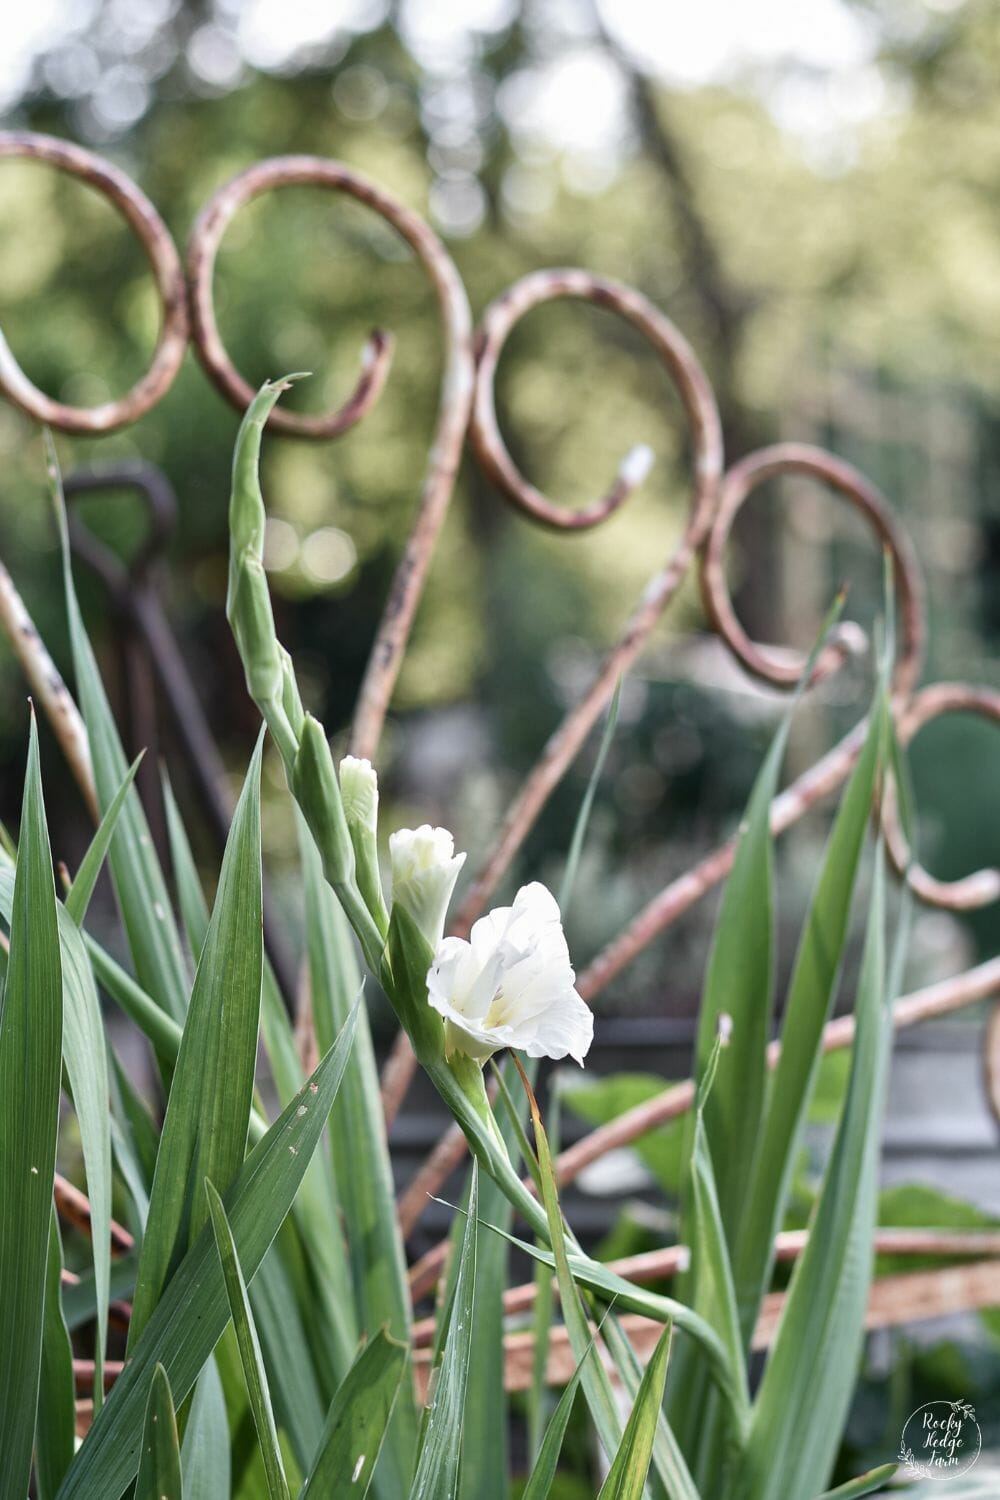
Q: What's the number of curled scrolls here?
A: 5